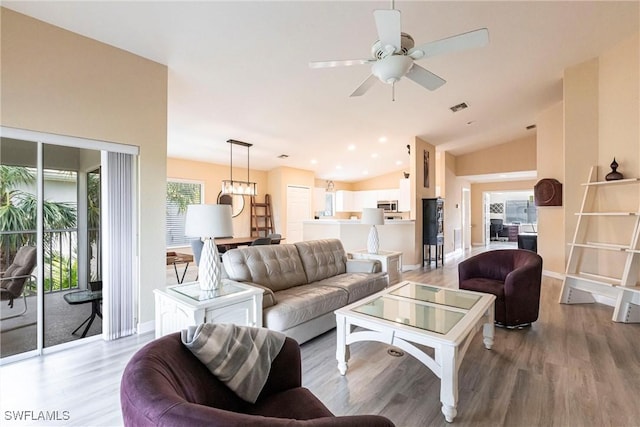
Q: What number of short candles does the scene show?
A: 0